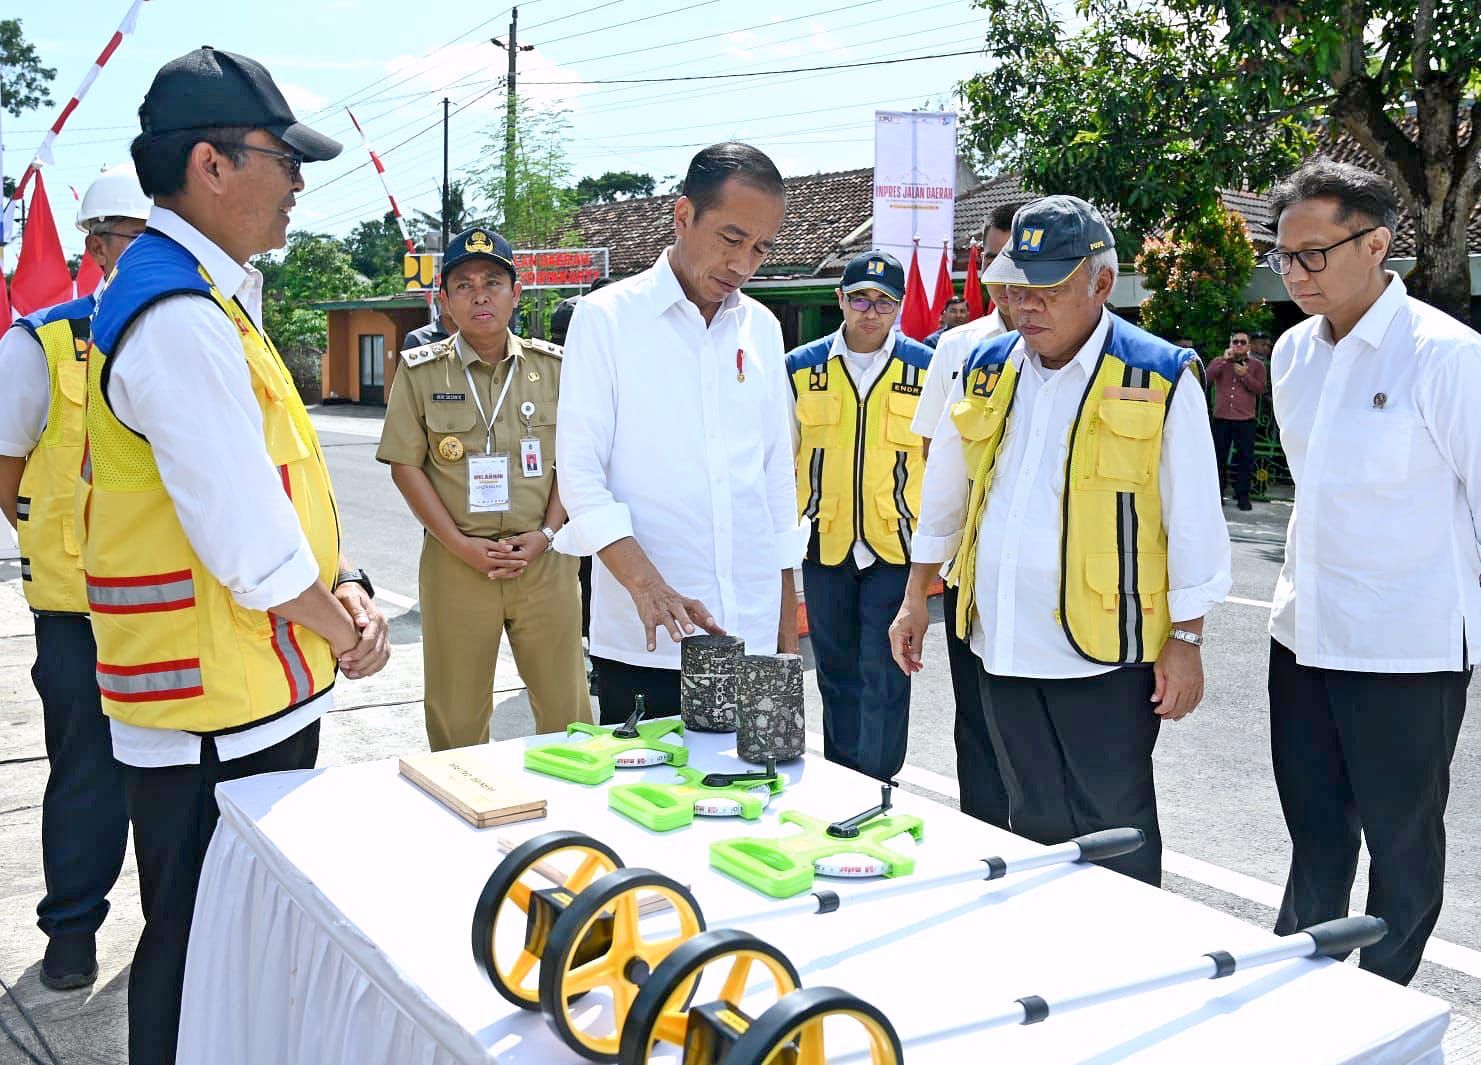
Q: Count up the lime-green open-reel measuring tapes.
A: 3